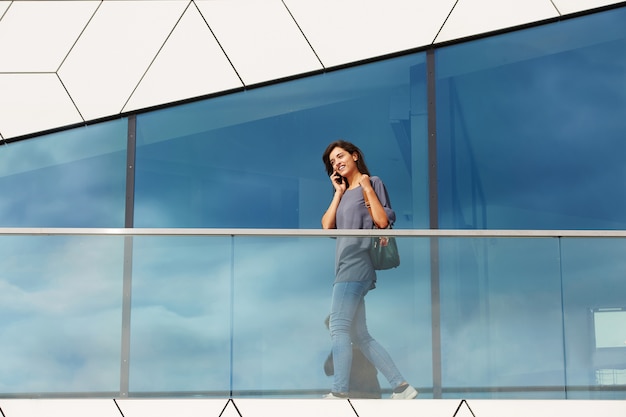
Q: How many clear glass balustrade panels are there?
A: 3